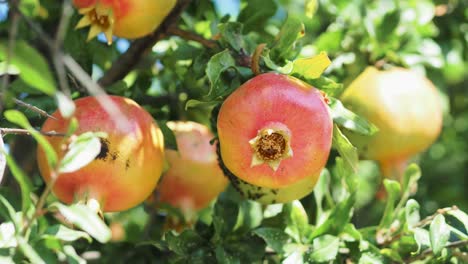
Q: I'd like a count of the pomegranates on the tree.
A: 5